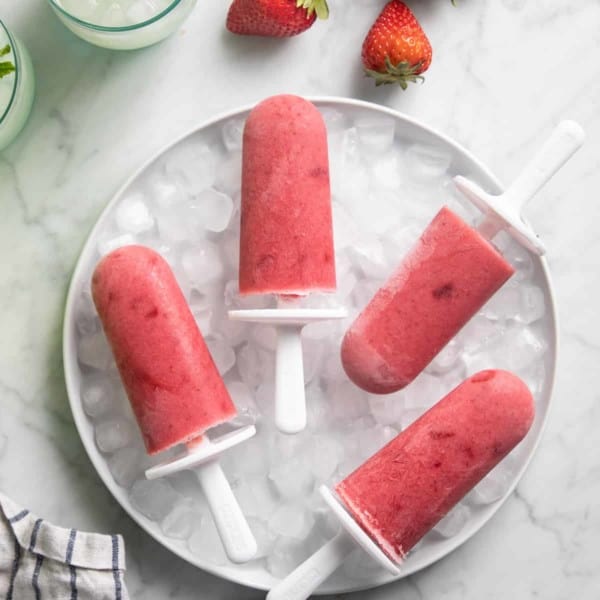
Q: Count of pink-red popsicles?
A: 4